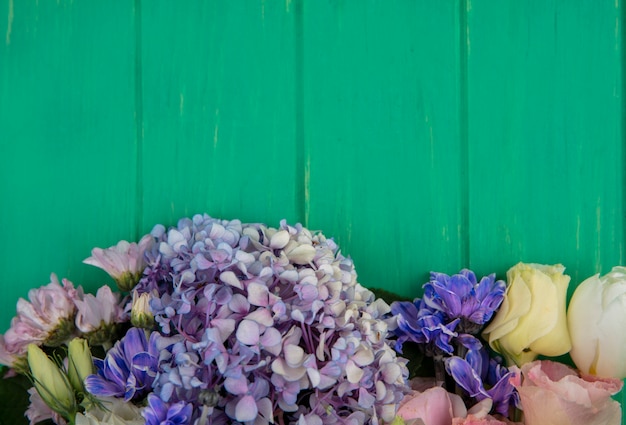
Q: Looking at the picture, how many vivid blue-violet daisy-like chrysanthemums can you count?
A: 5